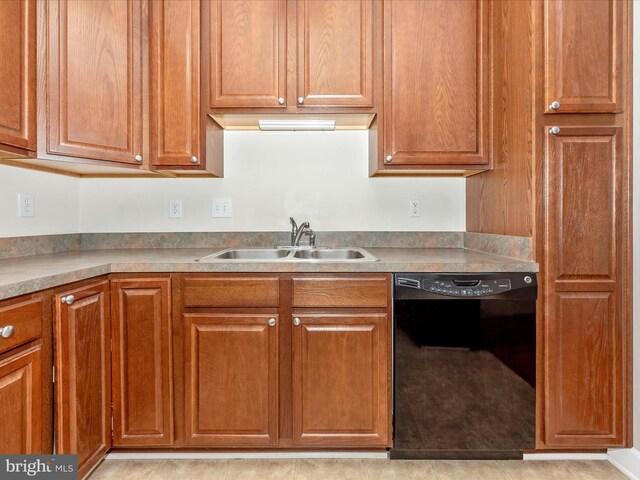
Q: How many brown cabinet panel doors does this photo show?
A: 13